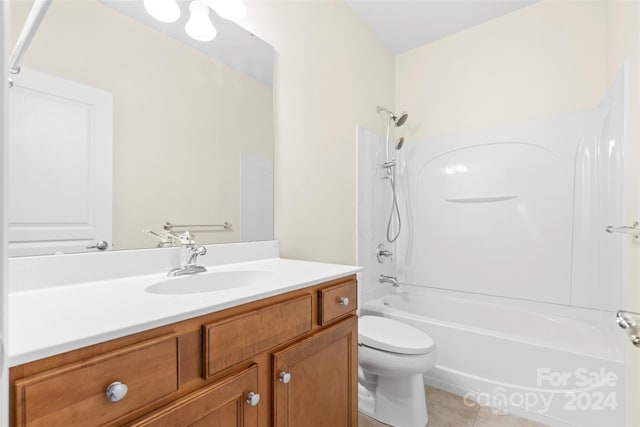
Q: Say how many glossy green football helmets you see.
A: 0